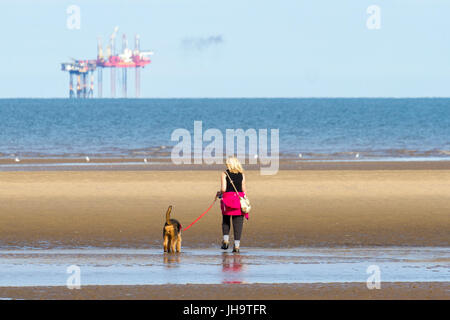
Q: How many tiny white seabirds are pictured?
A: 6